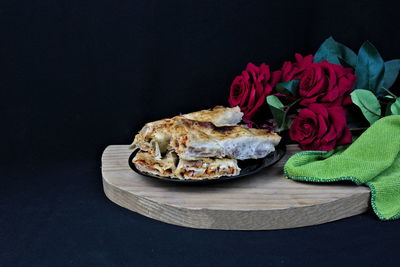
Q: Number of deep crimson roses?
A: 4